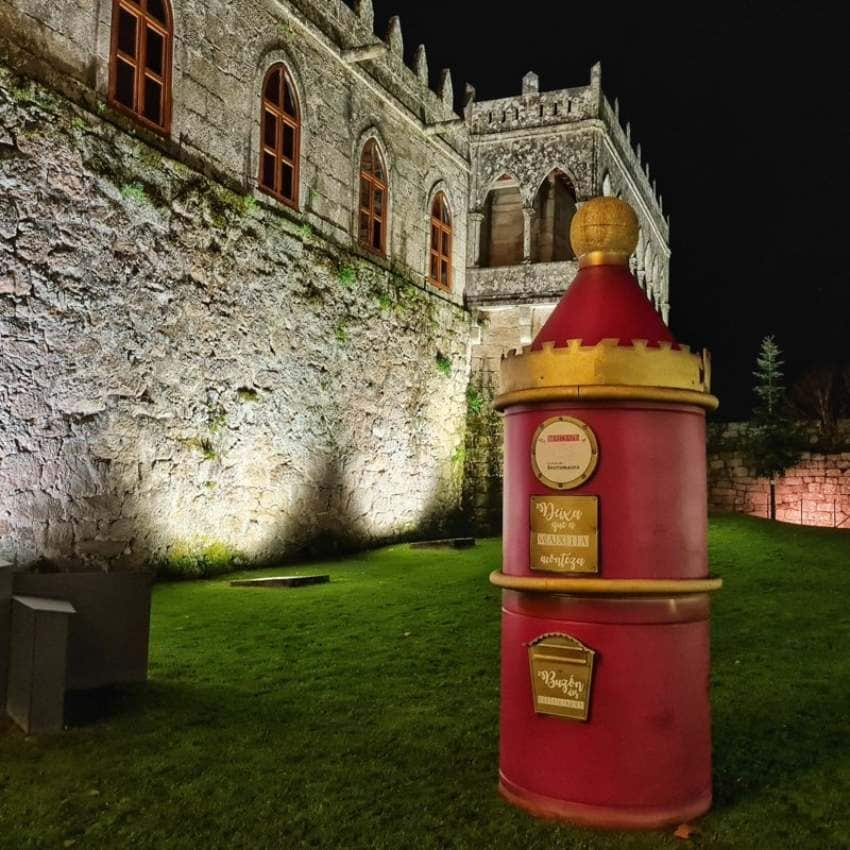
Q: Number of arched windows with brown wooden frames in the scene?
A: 4